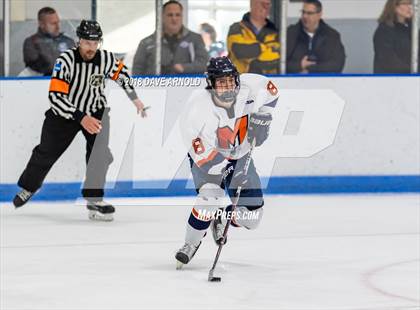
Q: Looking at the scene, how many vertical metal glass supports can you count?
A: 4